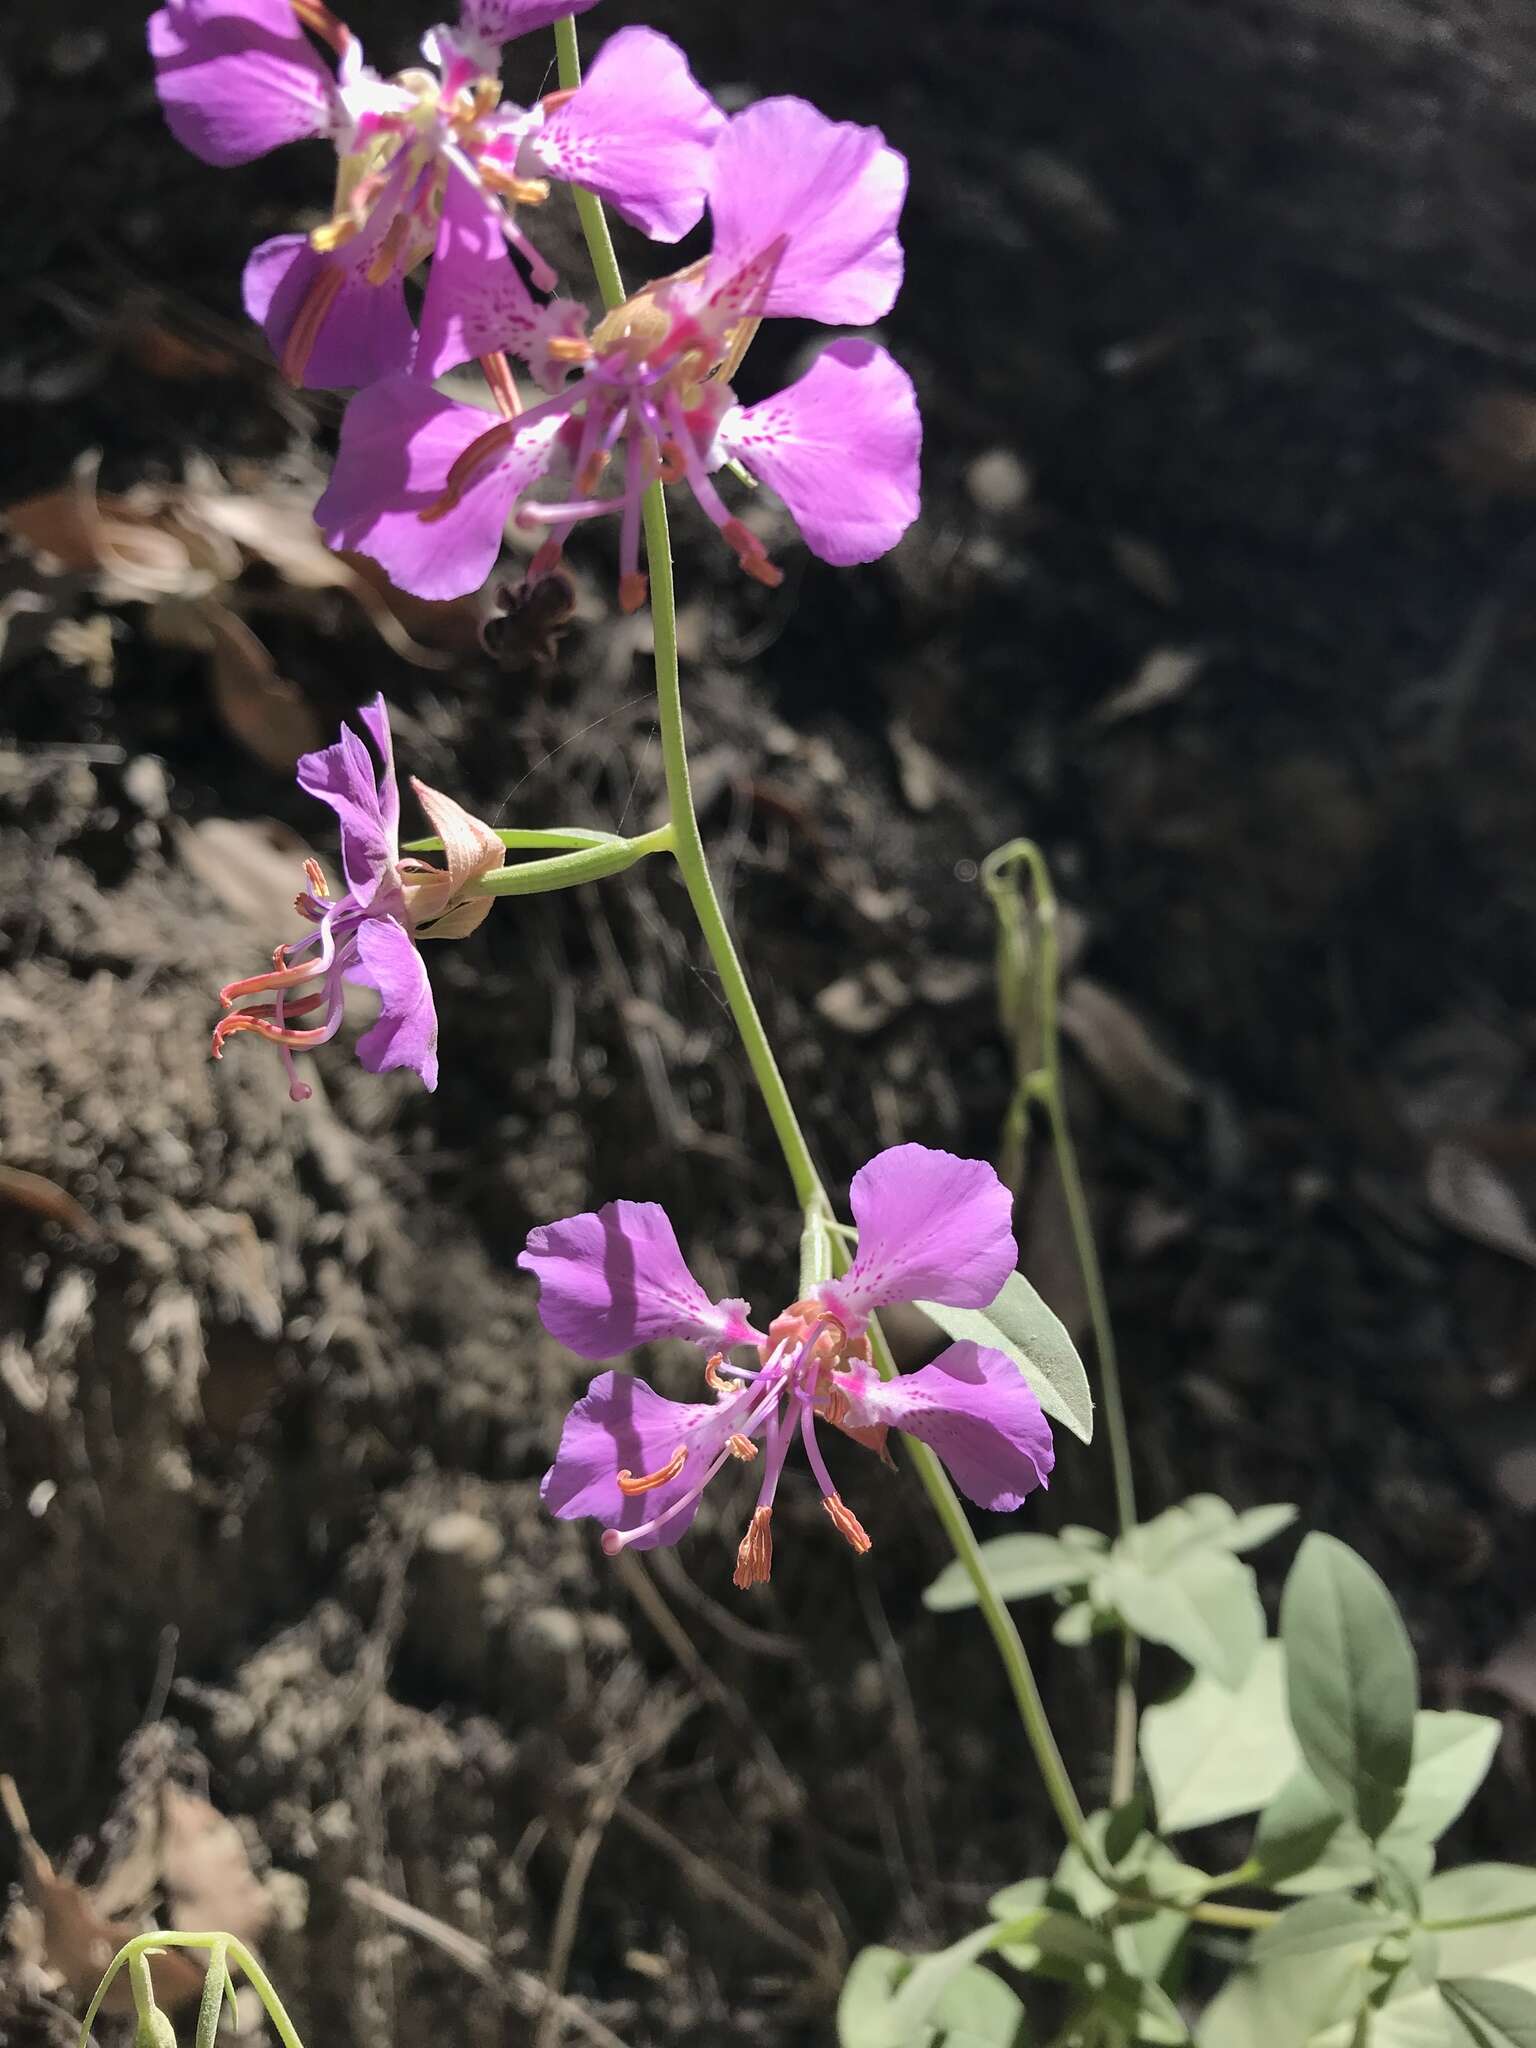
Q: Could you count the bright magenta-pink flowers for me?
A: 4